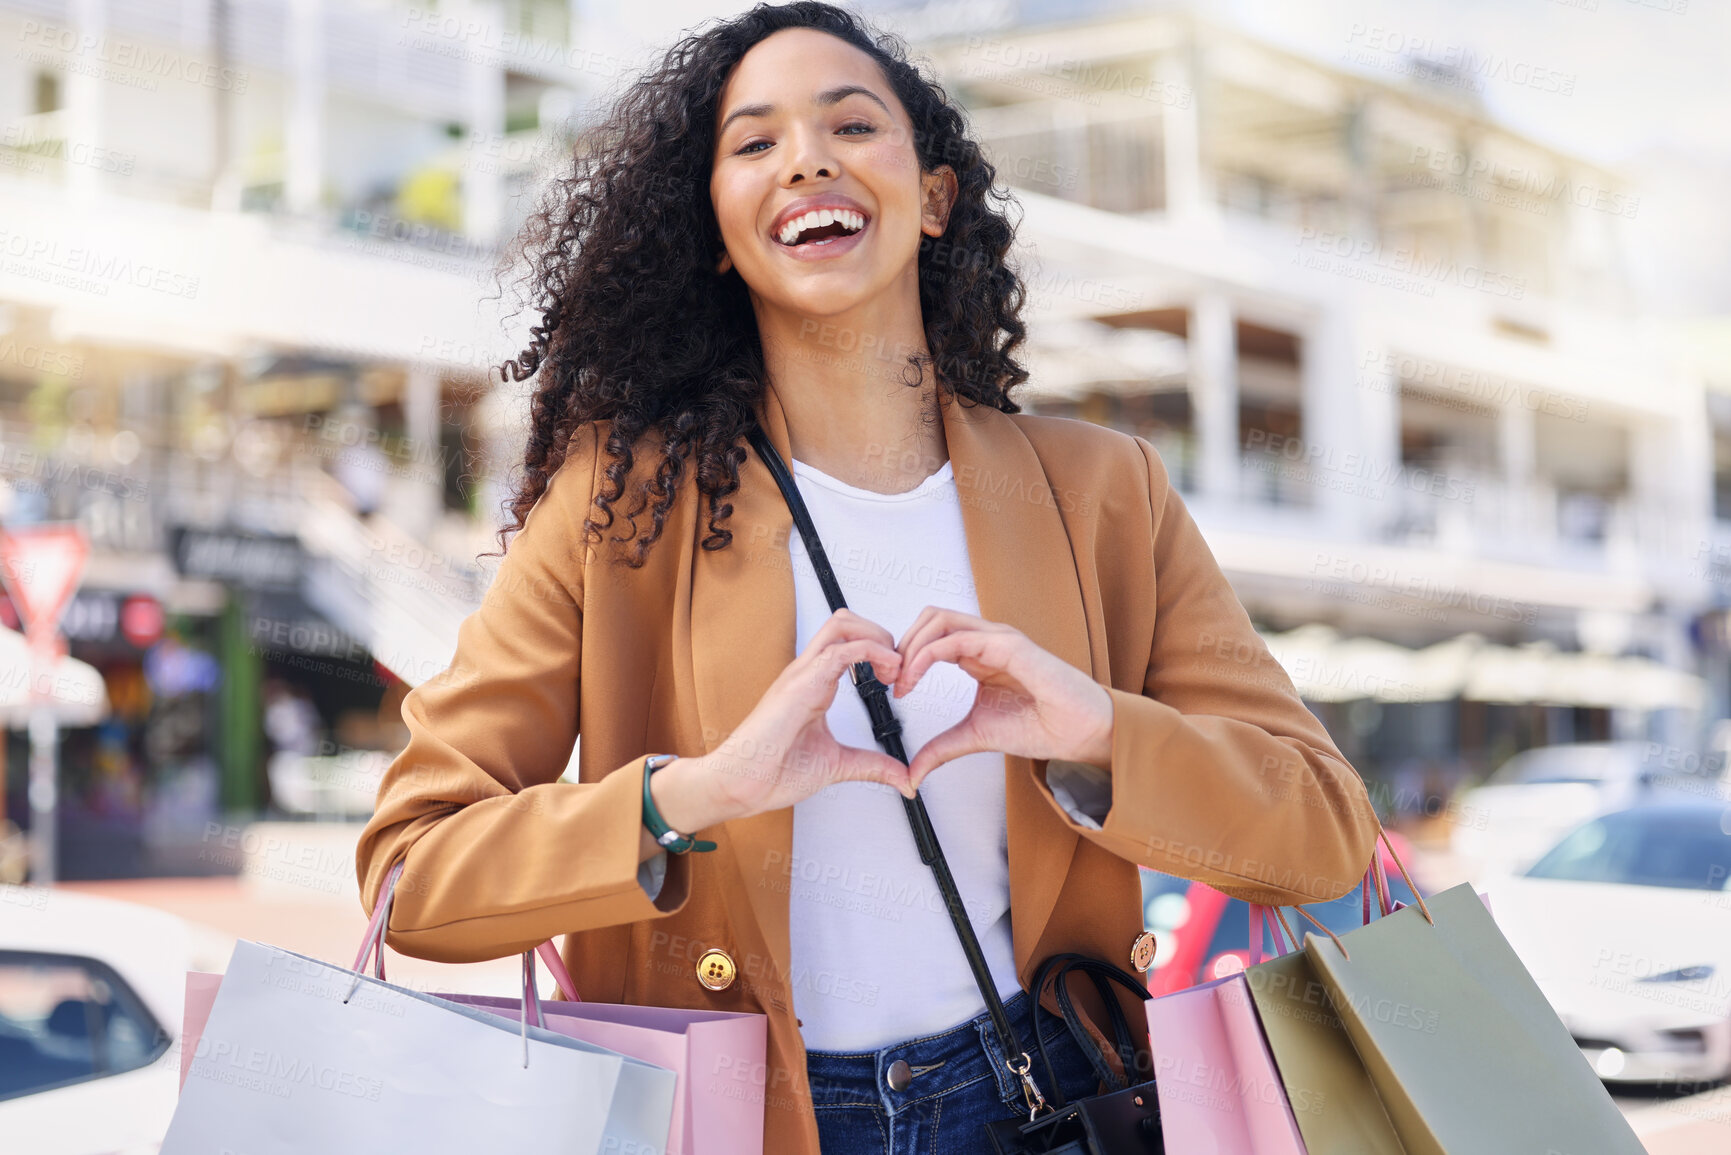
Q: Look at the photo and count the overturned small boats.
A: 0